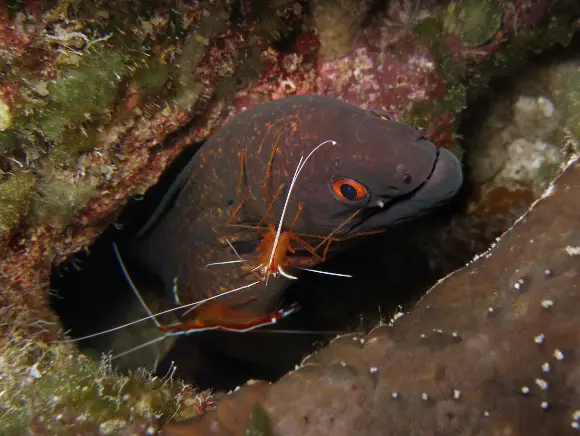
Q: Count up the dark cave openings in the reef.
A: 1